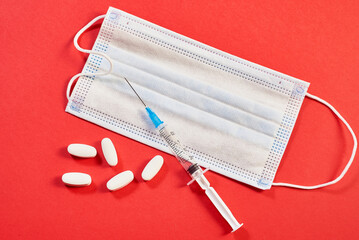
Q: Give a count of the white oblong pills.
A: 5